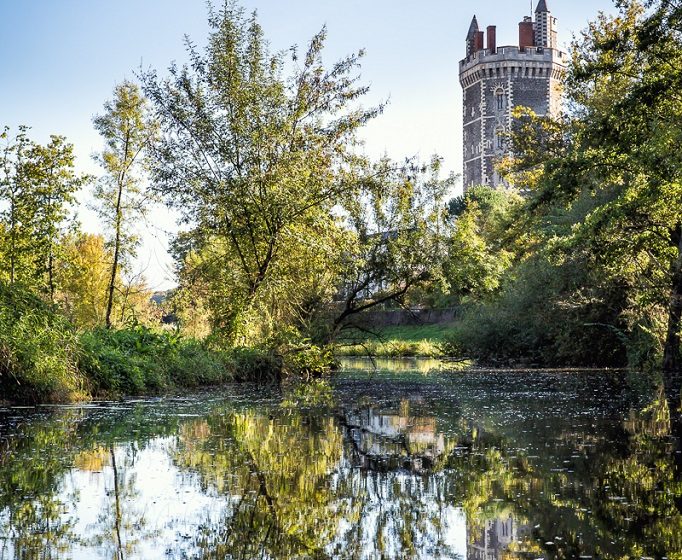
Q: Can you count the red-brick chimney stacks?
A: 3